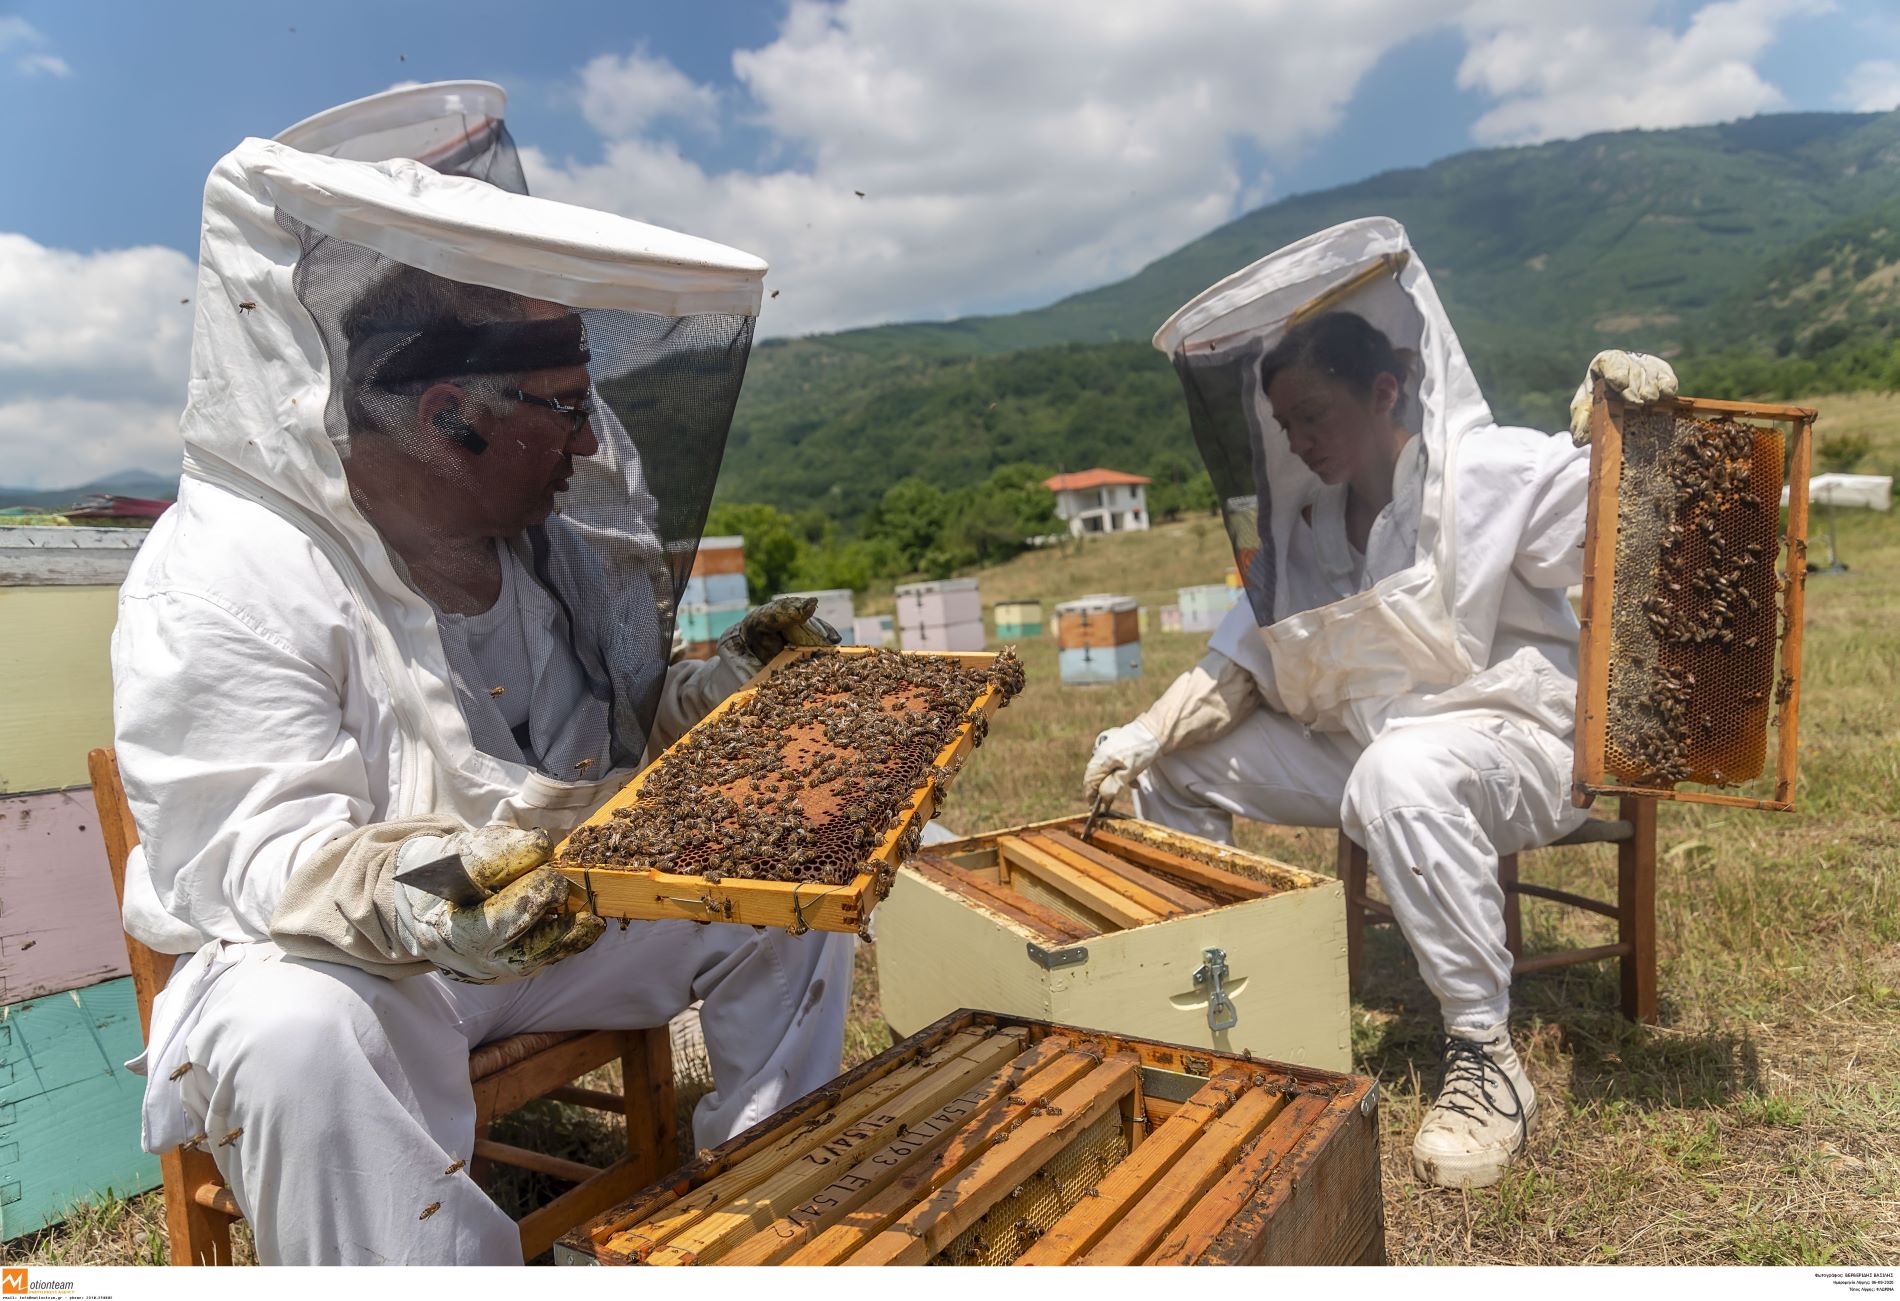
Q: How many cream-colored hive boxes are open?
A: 1